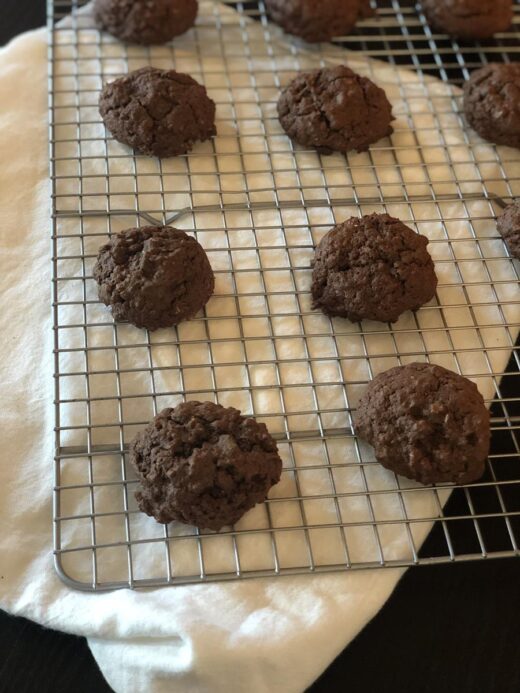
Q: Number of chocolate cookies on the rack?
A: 11